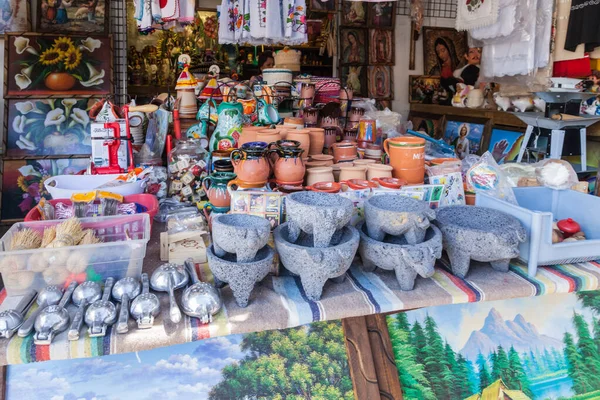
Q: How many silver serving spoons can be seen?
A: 9